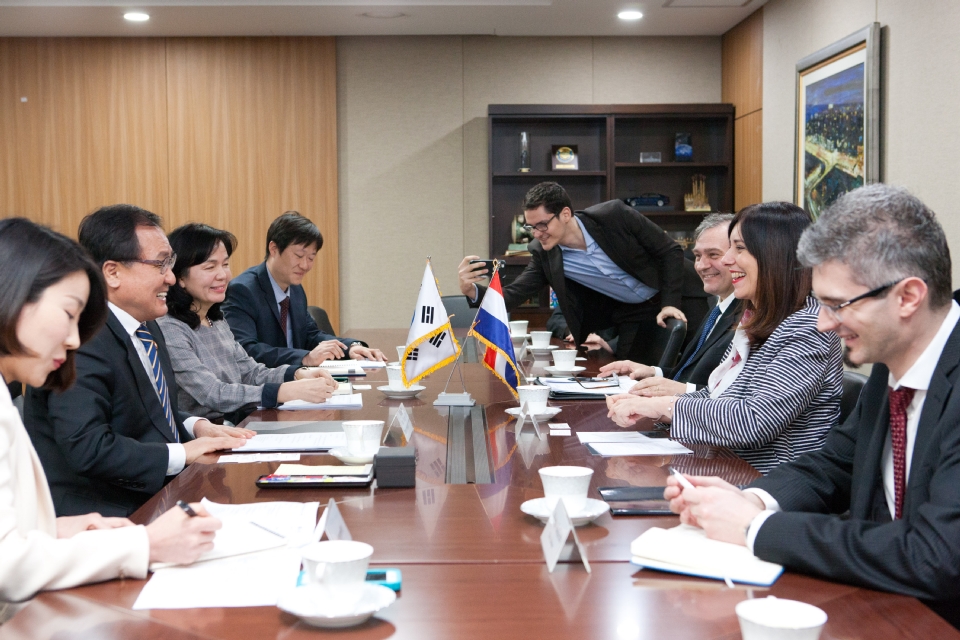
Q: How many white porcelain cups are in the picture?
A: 10